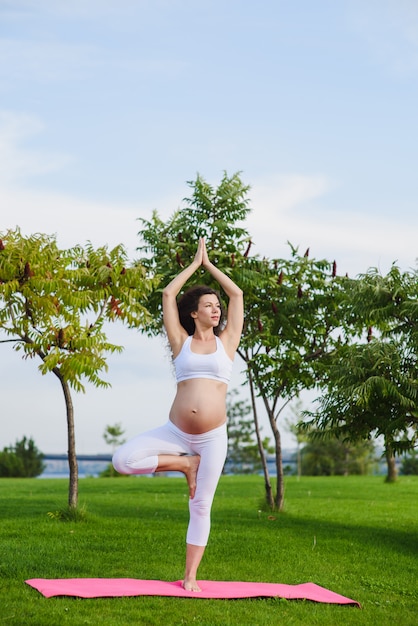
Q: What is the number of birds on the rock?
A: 0